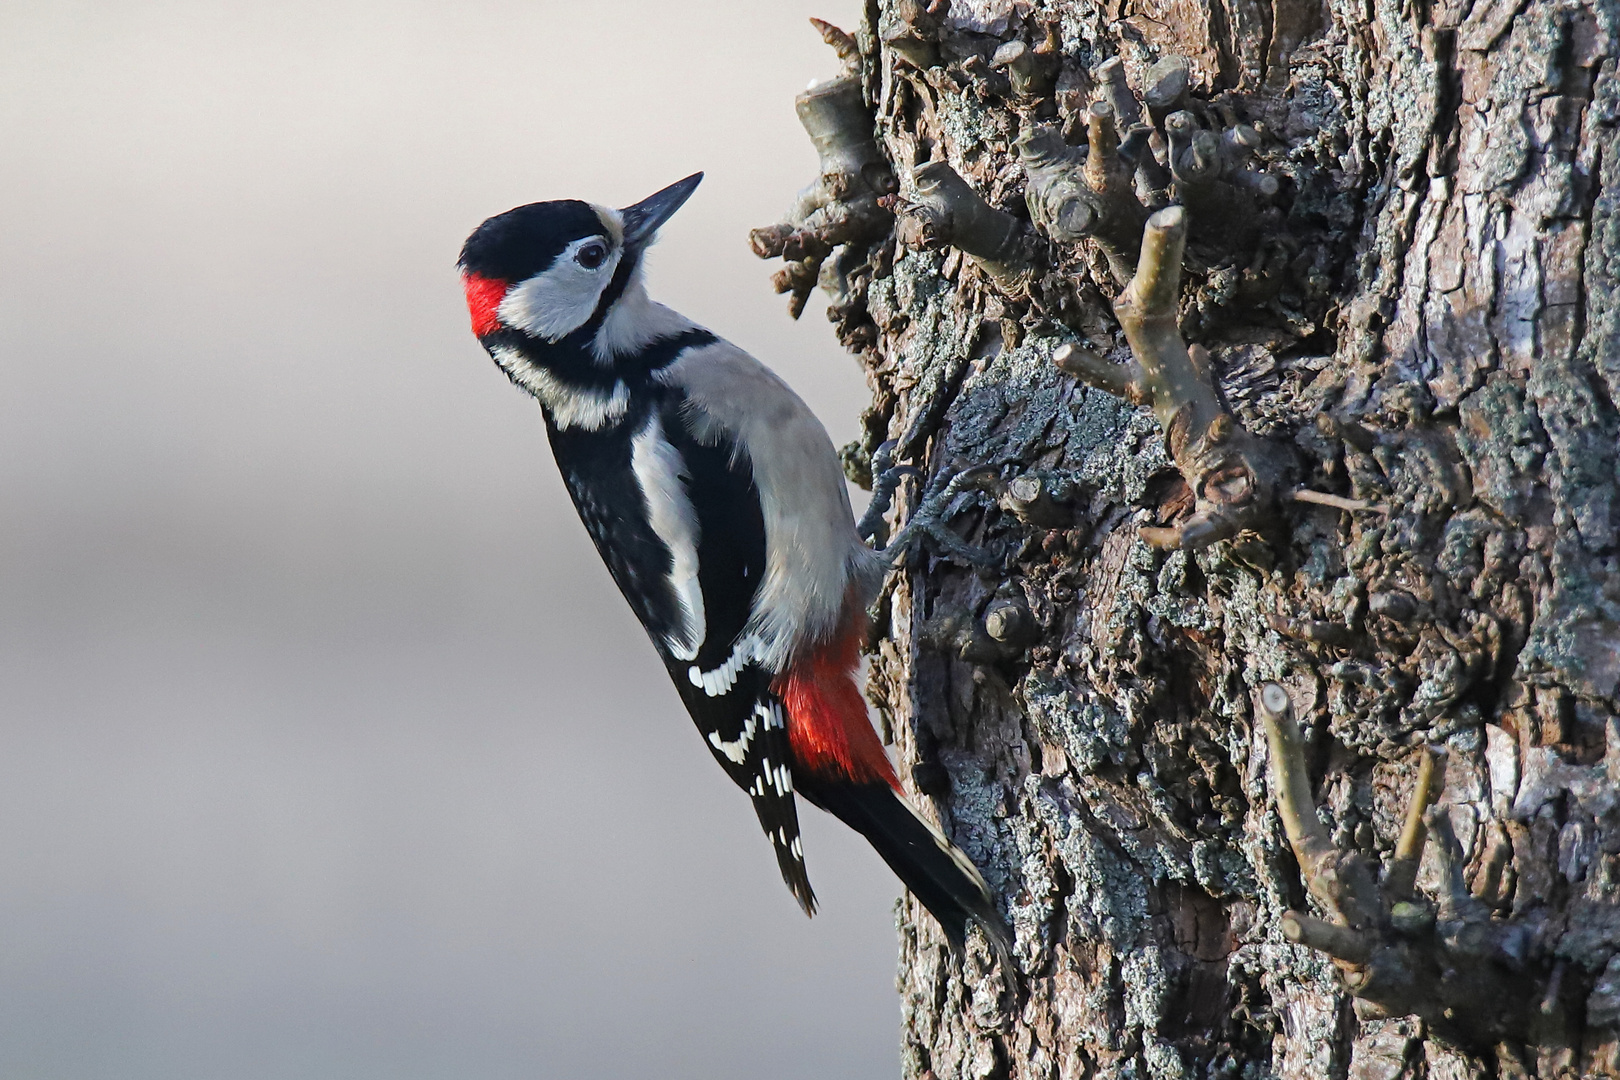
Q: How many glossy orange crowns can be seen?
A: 0